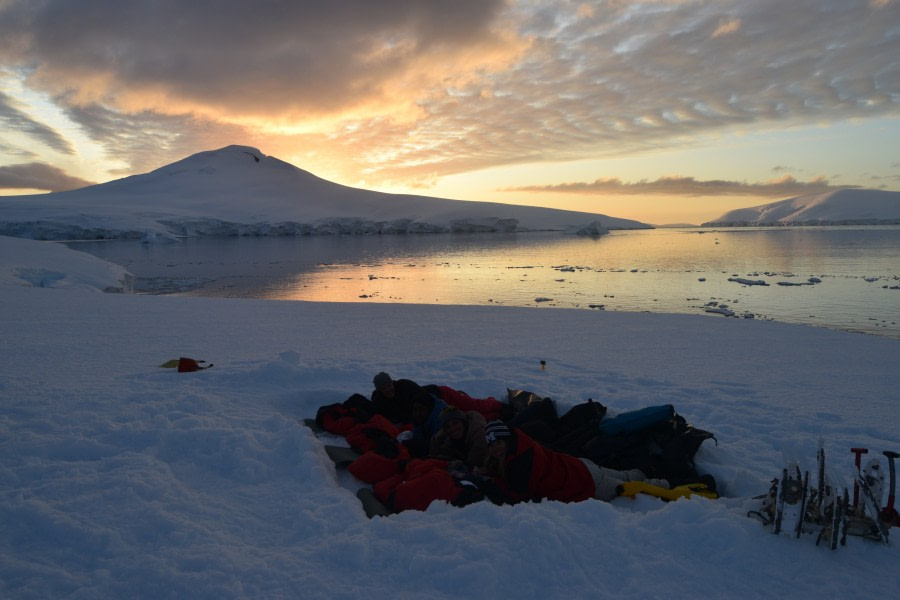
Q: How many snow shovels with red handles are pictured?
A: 1